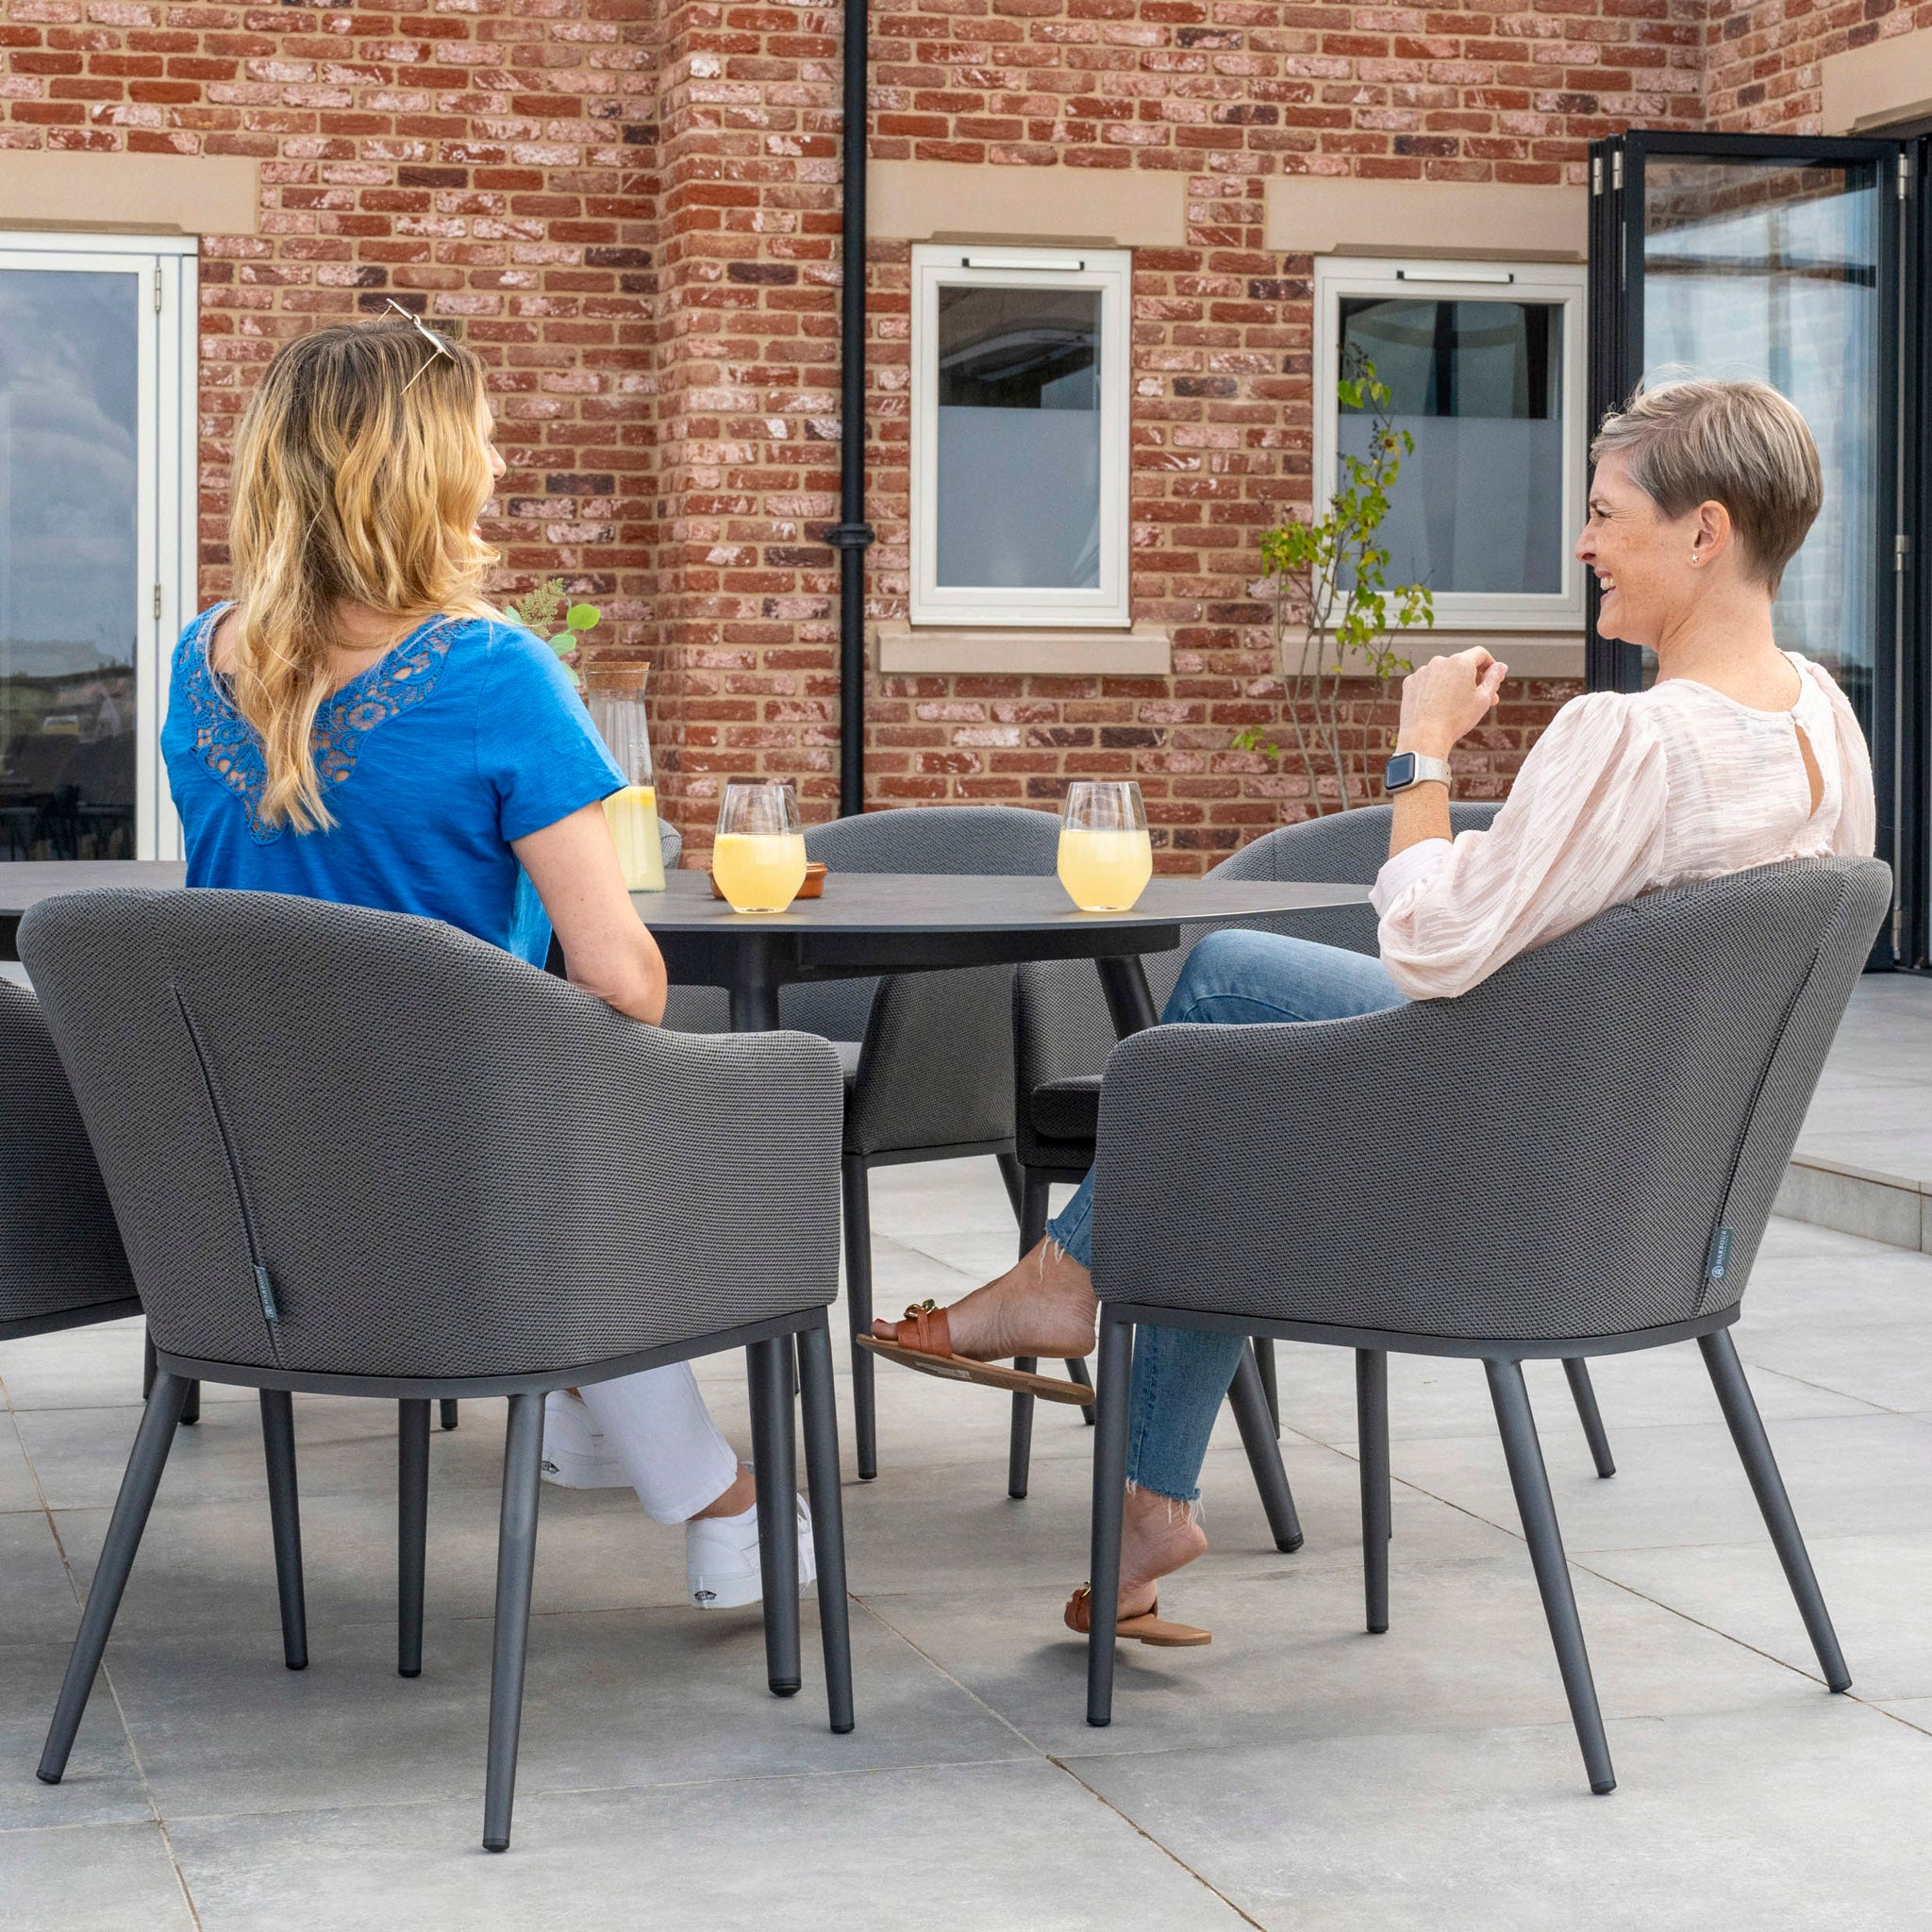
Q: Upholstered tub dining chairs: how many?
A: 6